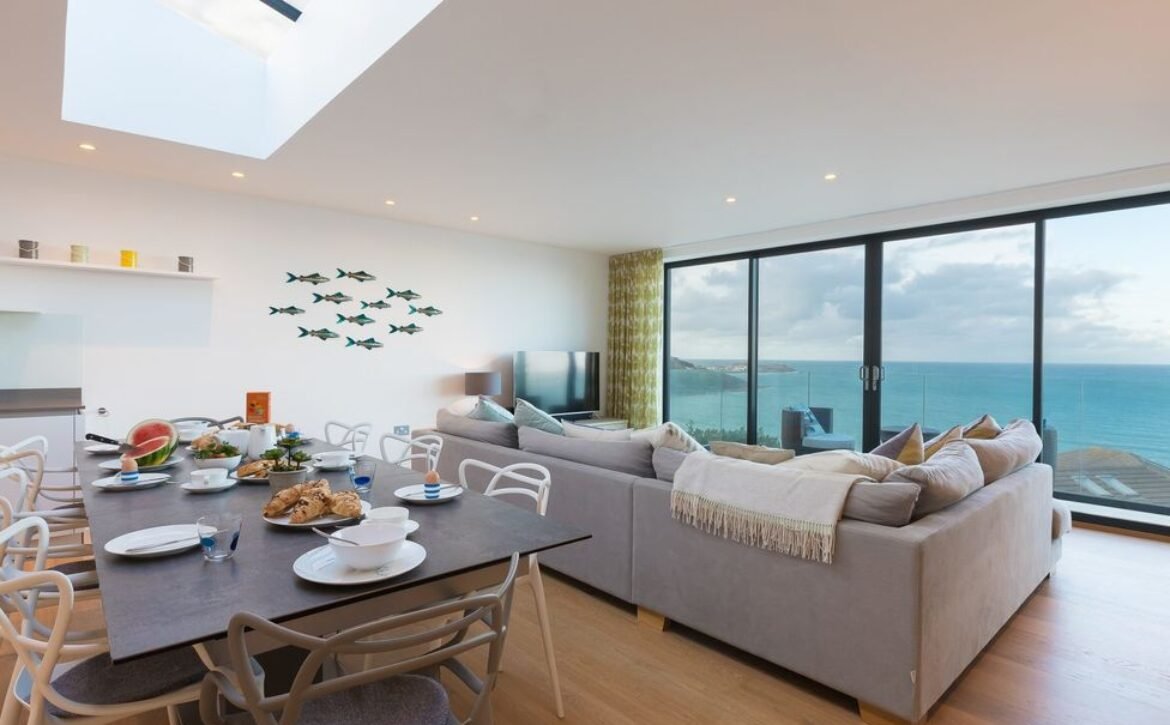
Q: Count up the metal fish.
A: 11